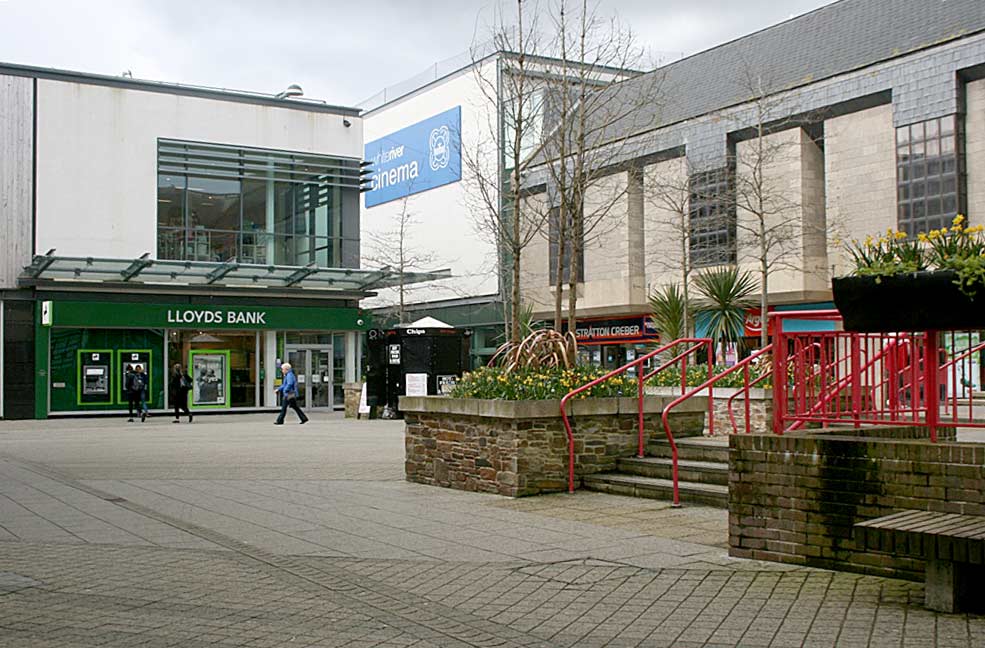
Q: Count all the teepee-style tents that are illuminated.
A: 0